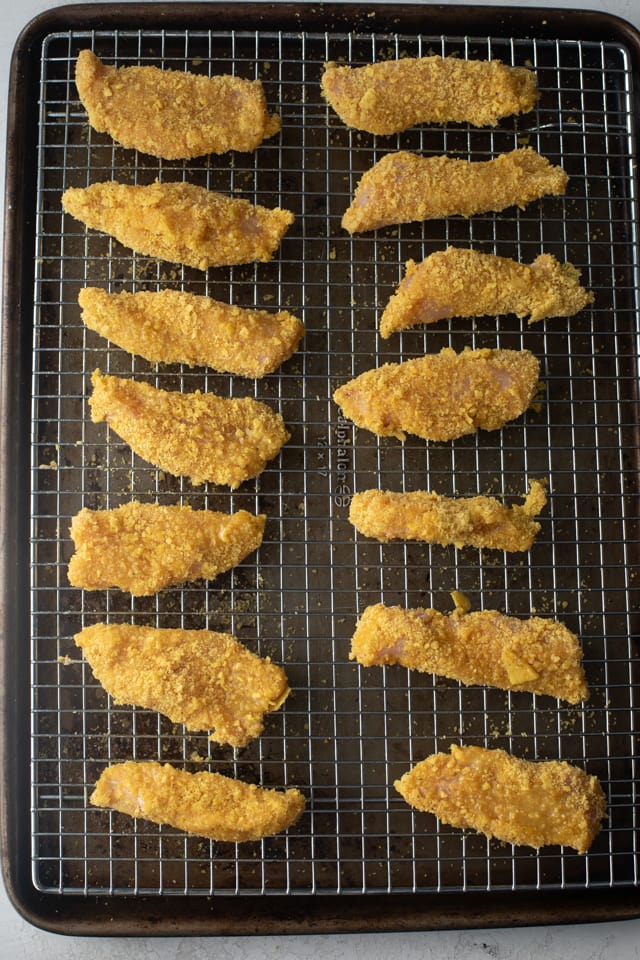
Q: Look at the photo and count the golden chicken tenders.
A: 14